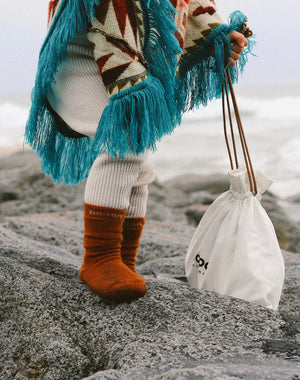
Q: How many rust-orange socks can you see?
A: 2